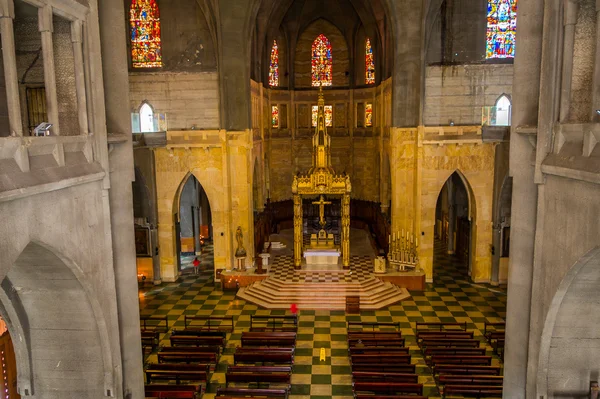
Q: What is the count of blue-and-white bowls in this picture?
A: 0